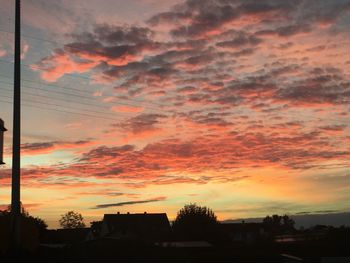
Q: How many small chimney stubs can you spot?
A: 3